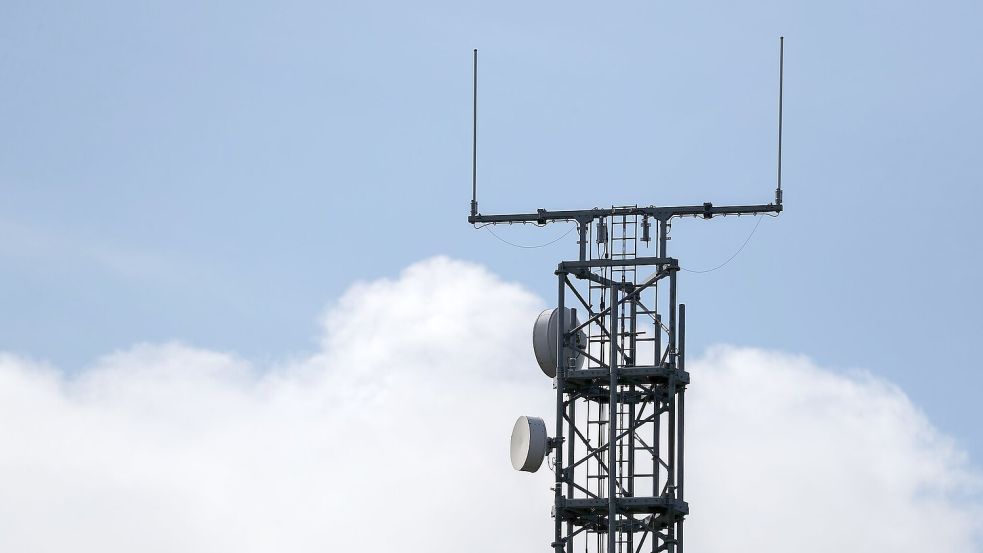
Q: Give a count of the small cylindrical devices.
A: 2